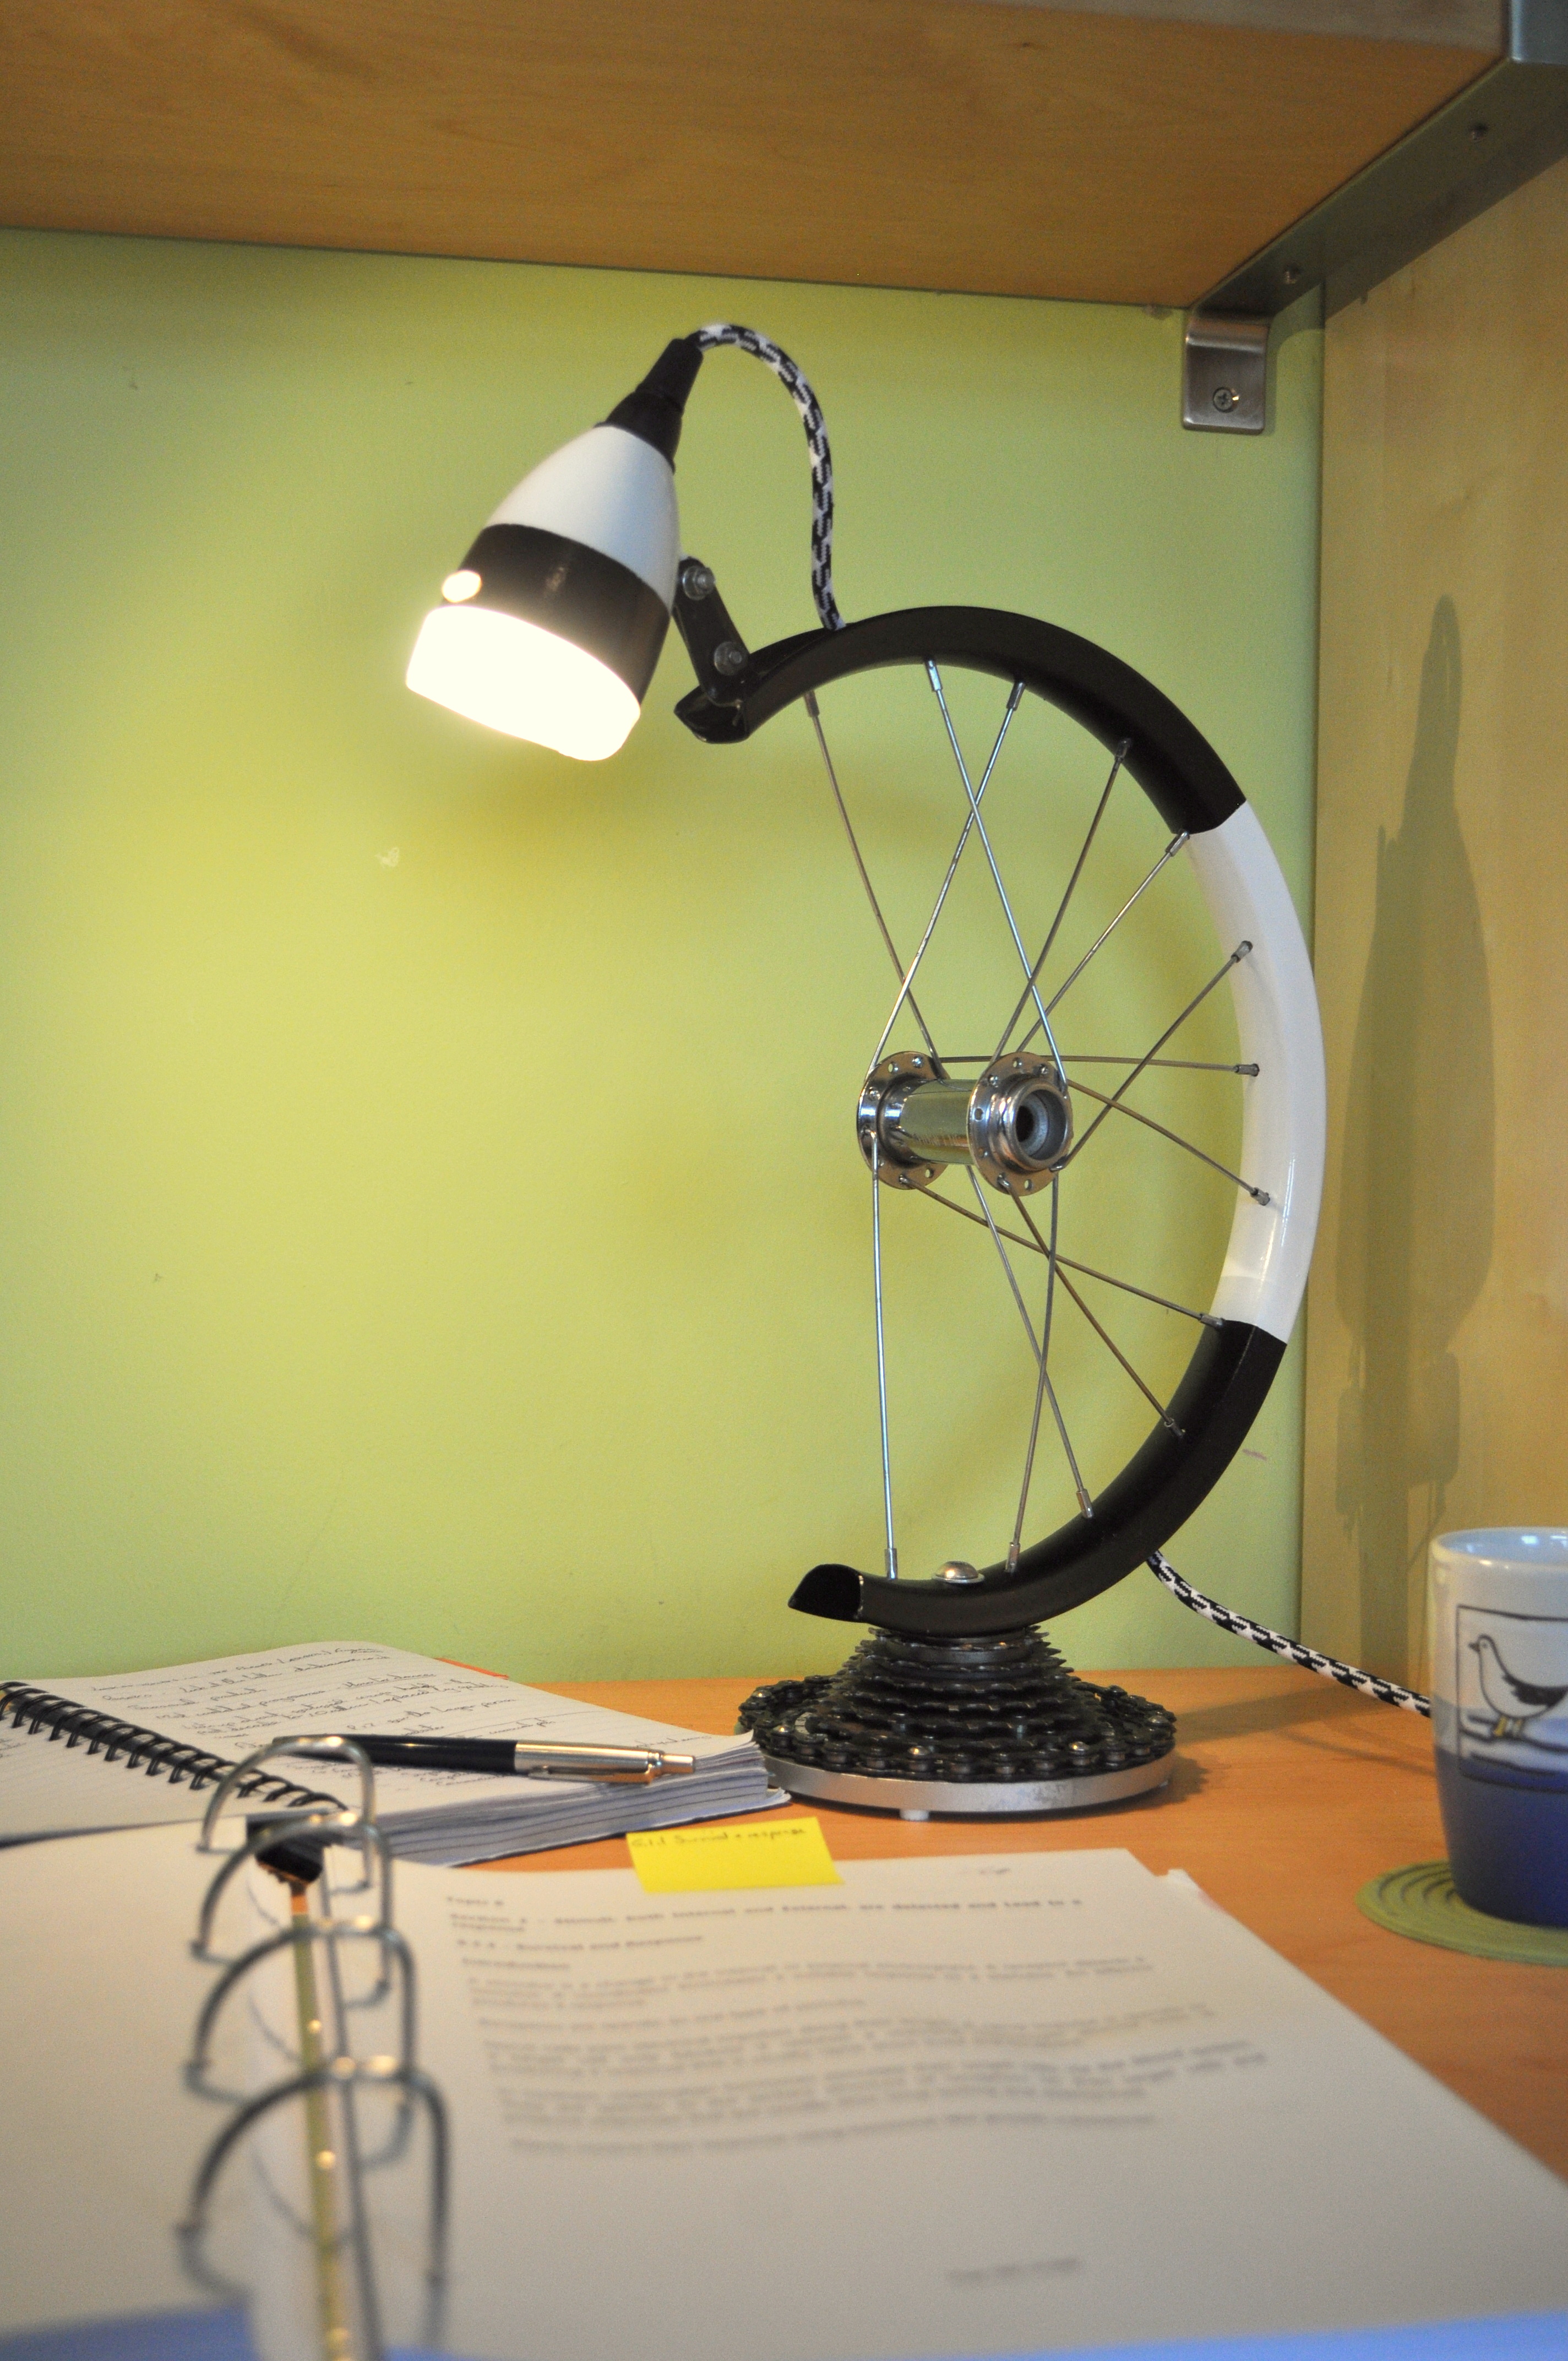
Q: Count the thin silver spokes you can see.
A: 13